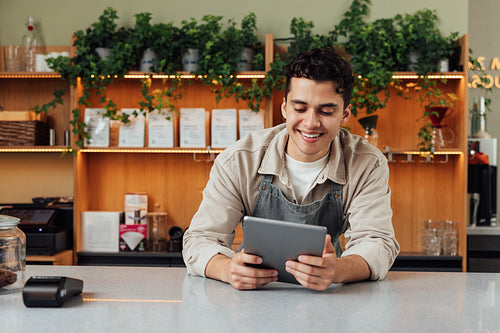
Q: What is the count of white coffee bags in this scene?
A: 6